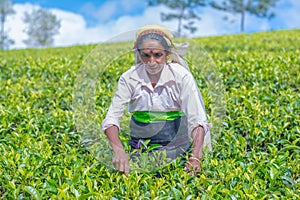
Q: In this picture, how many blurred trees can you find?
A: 4